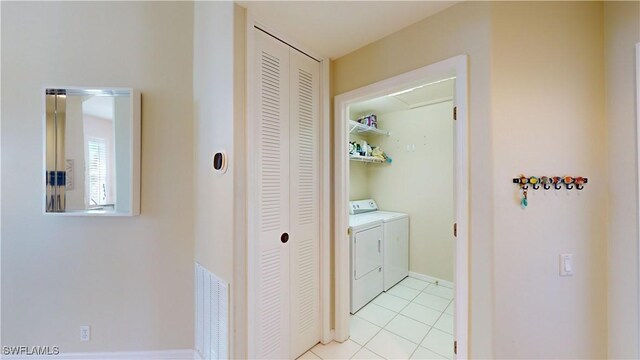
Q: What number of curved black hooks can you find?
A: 6